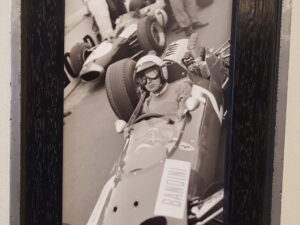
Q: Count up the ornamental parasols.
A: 0